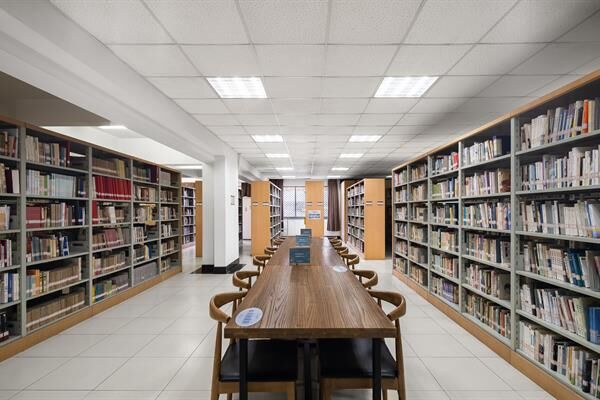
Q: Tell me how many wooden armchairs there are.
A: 12